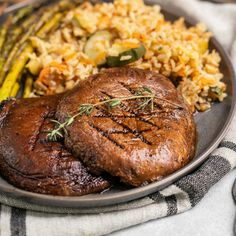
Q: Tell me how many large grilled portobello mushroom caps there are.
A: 2